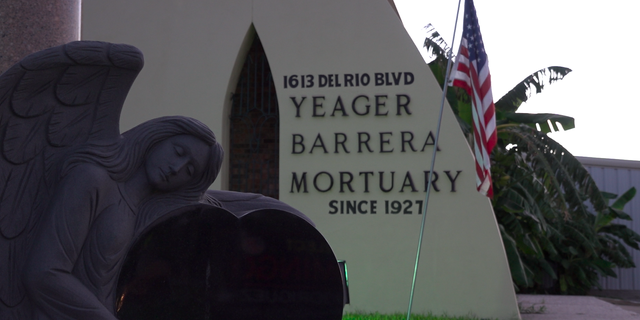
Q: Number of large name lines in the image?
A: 3